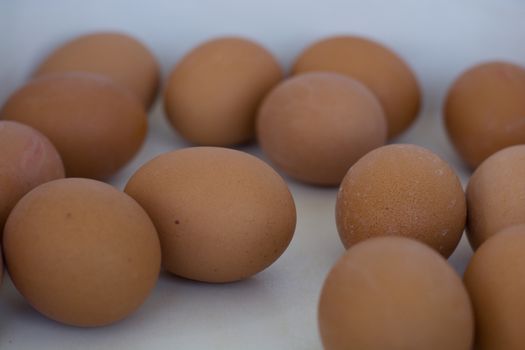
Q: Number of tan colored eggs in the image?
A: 13